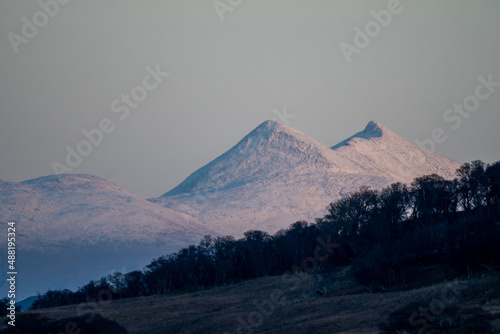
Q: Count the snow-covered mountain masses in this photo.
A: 3